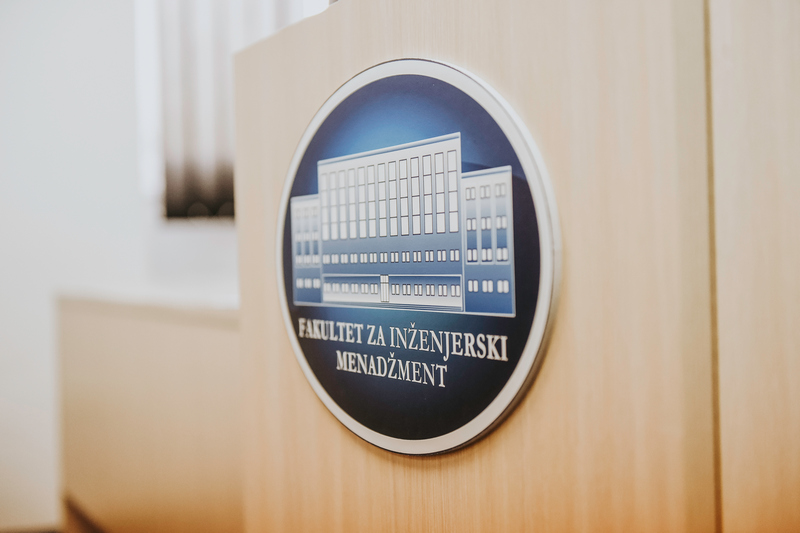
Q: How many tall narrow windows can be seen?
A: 13